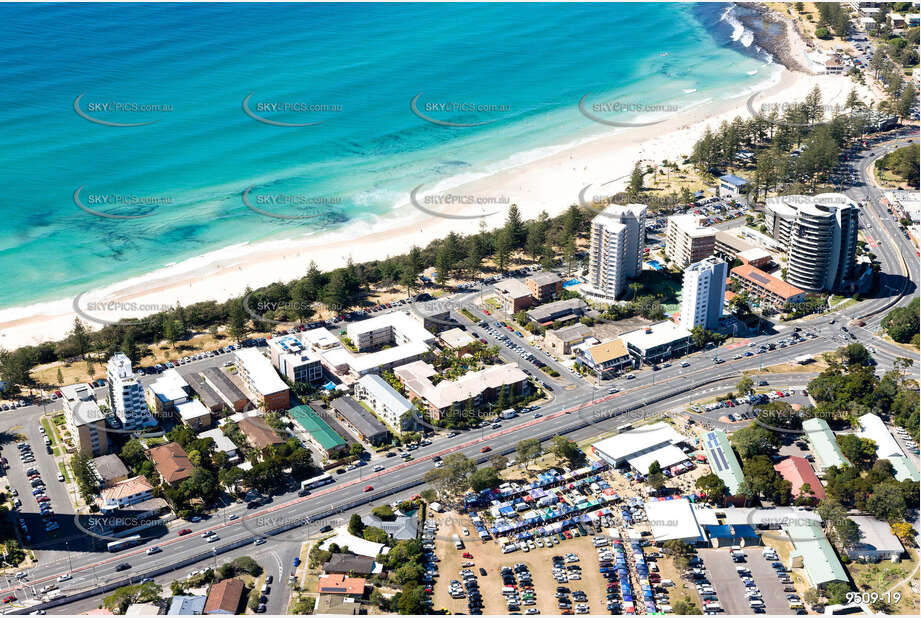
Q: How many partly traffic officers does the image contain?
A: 0